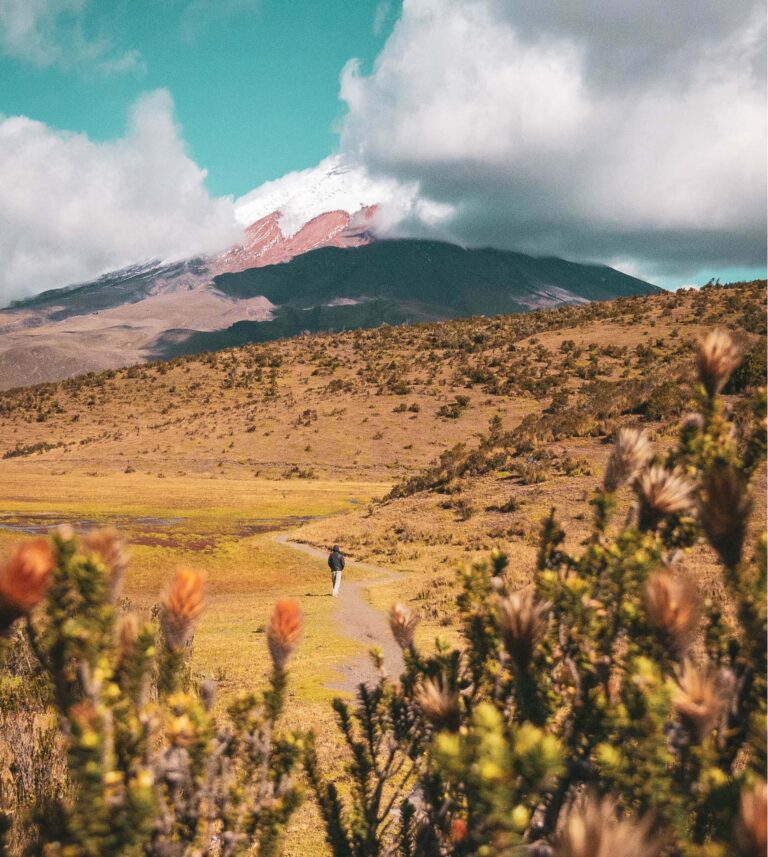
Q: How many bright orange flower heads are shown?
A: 3